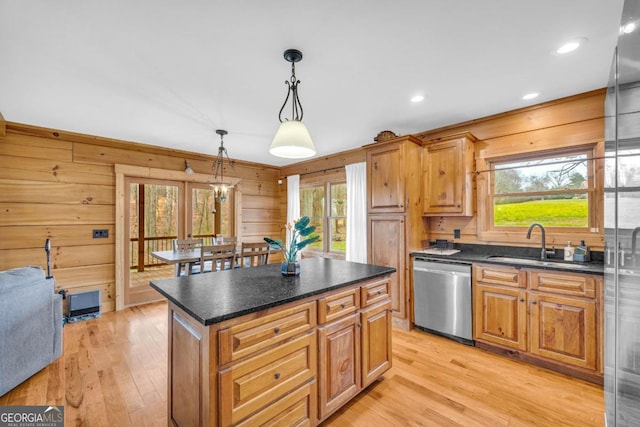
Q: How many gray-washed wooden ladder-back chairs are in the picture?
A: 4